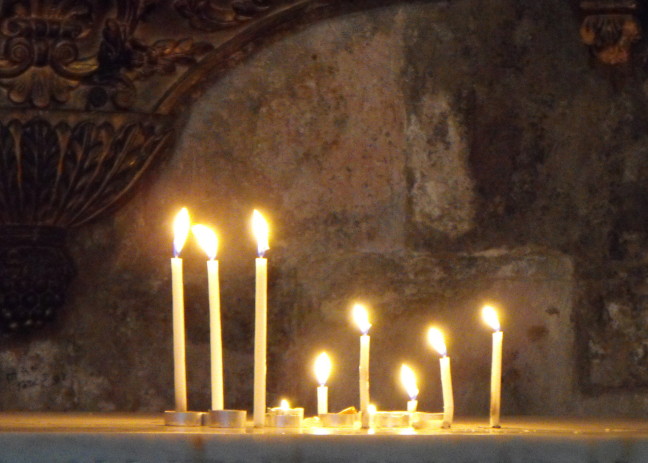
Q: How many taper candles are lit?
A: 8